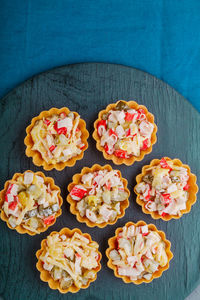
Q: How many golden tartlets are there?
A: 7